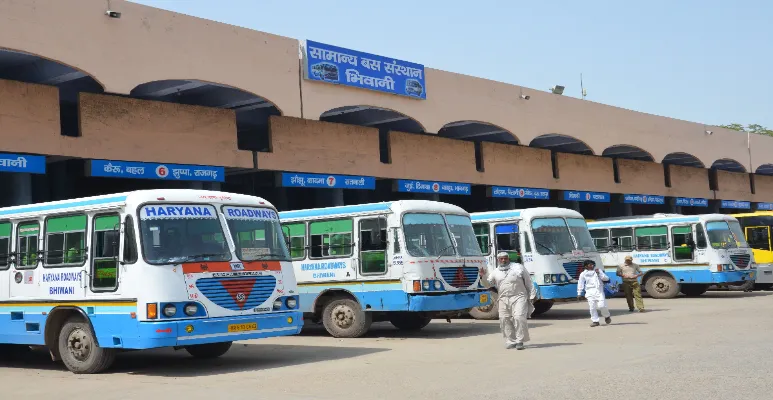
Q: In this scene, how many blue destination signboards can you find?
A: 10